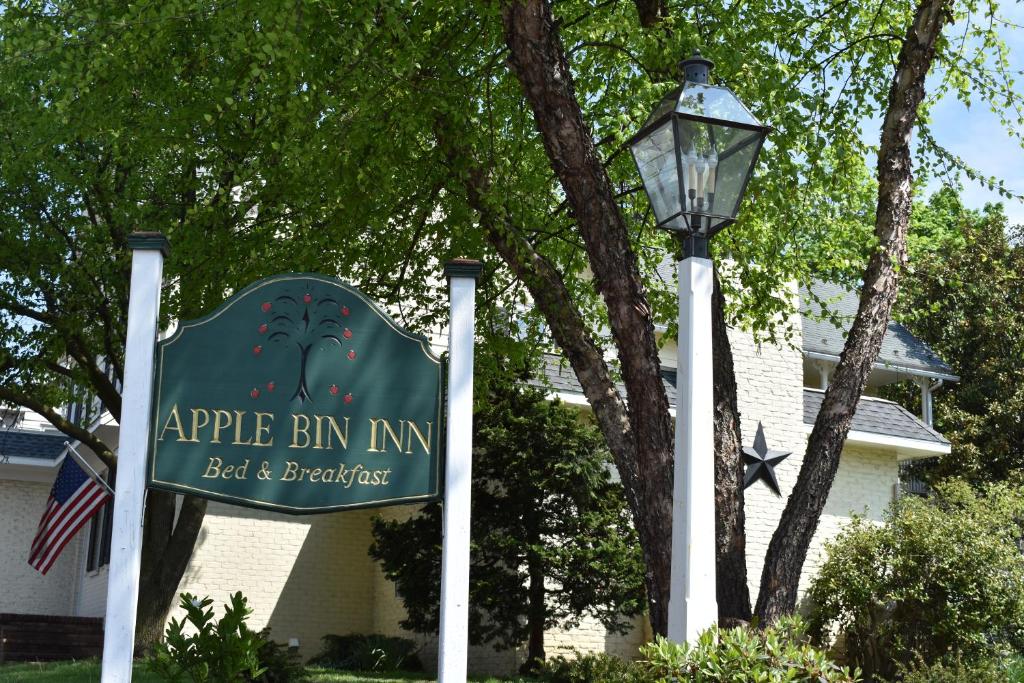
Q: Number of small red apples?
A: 11